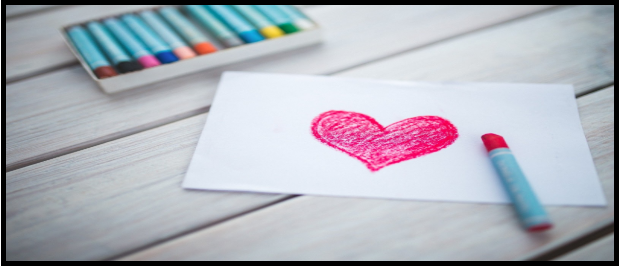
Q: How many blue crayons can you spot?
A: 2